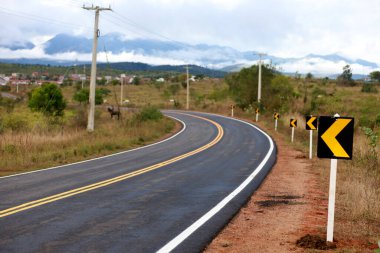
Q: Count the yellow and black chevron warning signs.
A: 6